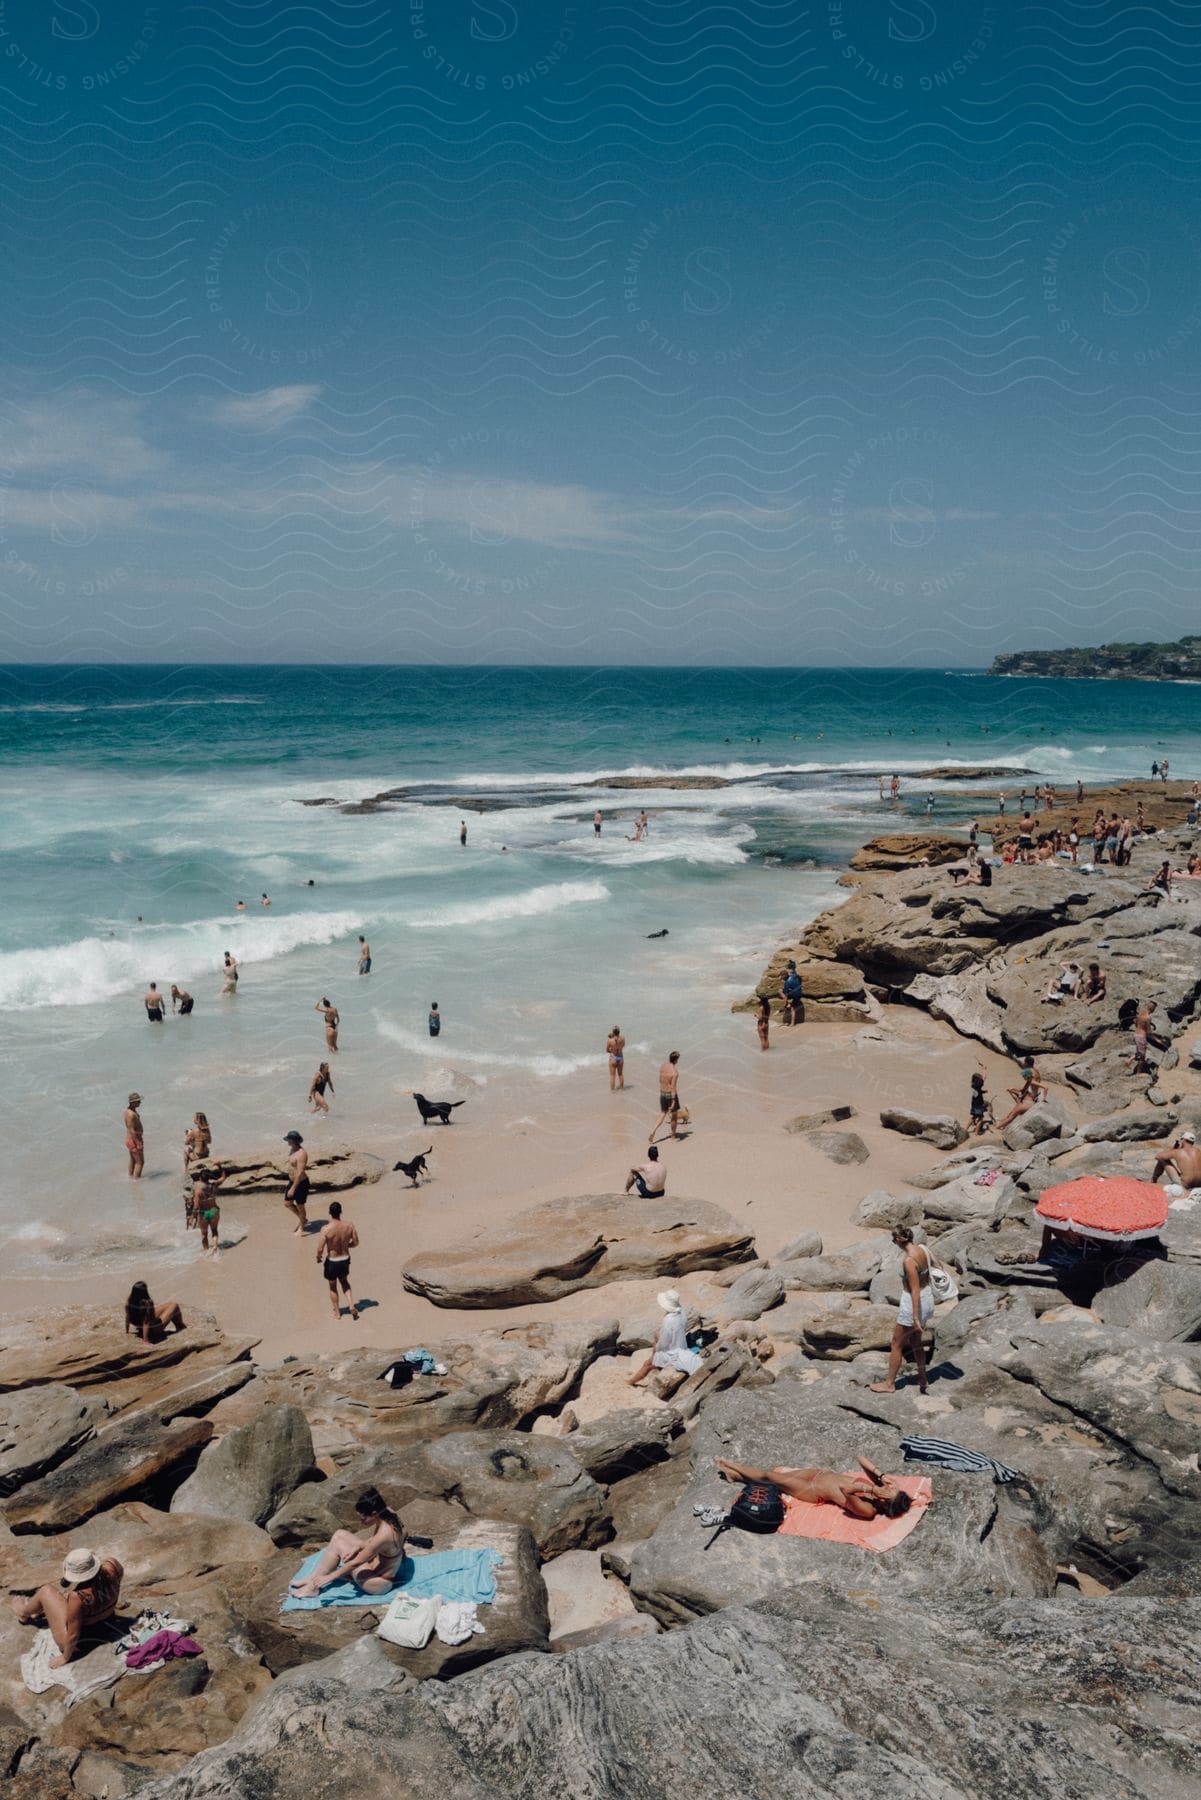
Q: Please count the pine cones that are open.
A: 0